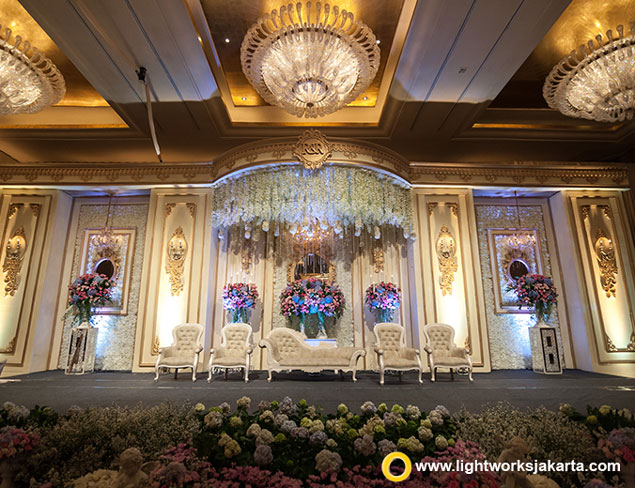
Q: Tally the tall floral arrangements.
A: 5